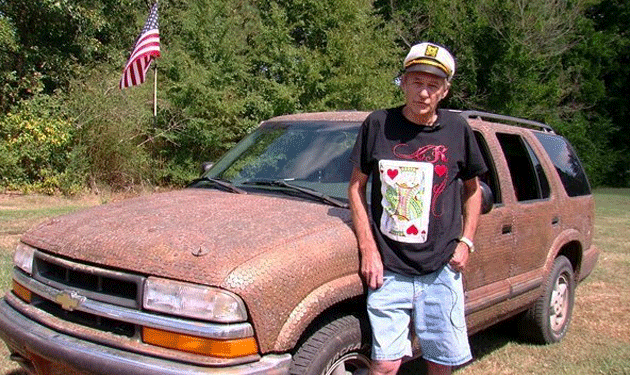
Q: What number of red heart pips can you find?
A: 5